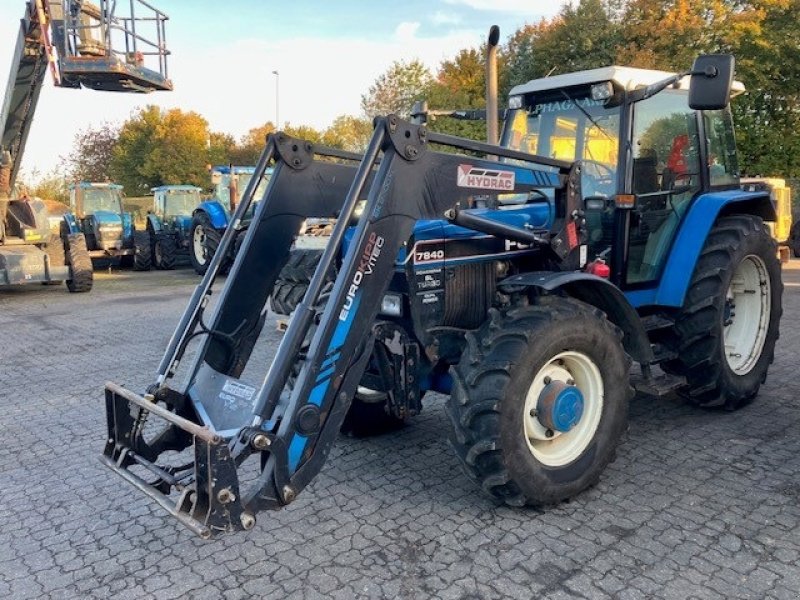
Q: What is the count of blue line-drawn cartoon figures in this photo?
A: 0